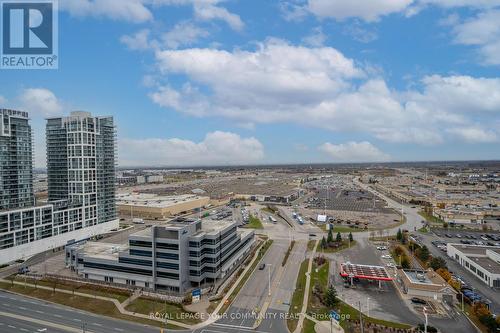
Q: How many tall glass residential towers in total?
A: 2